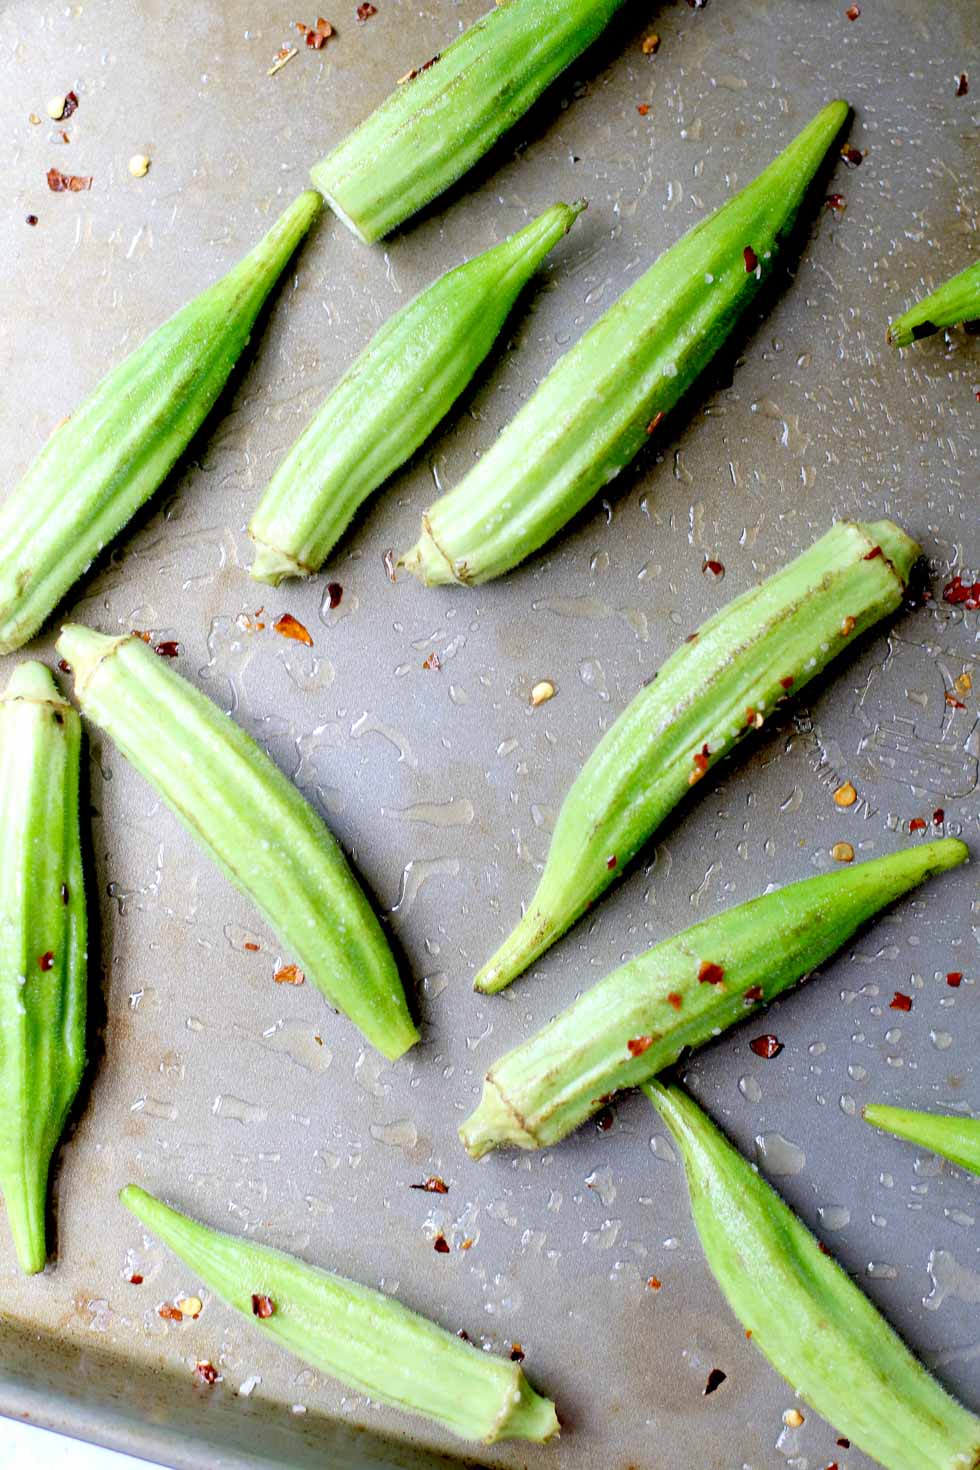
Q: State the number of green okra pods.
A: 12